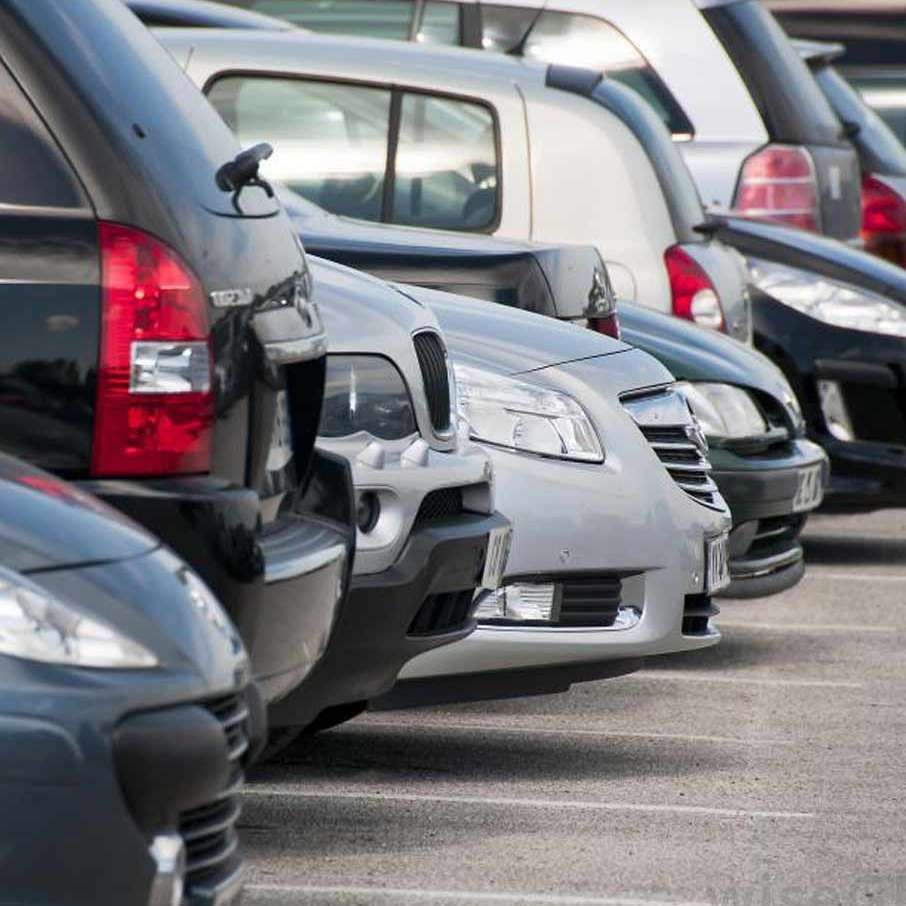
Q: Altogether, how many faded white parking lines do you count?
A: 6